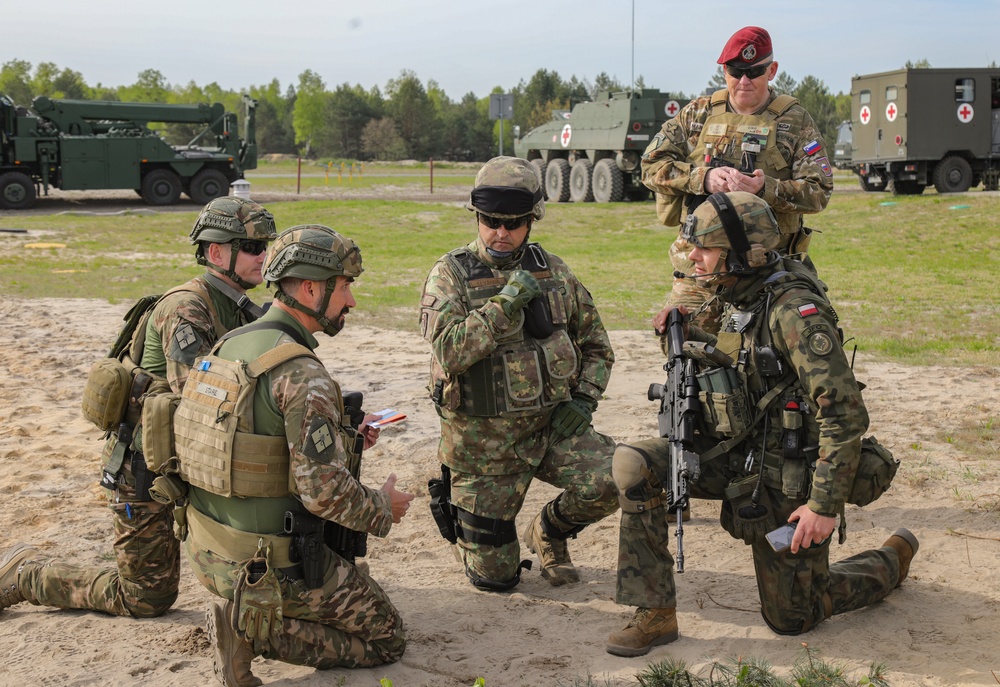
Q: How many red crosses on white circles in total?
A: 5